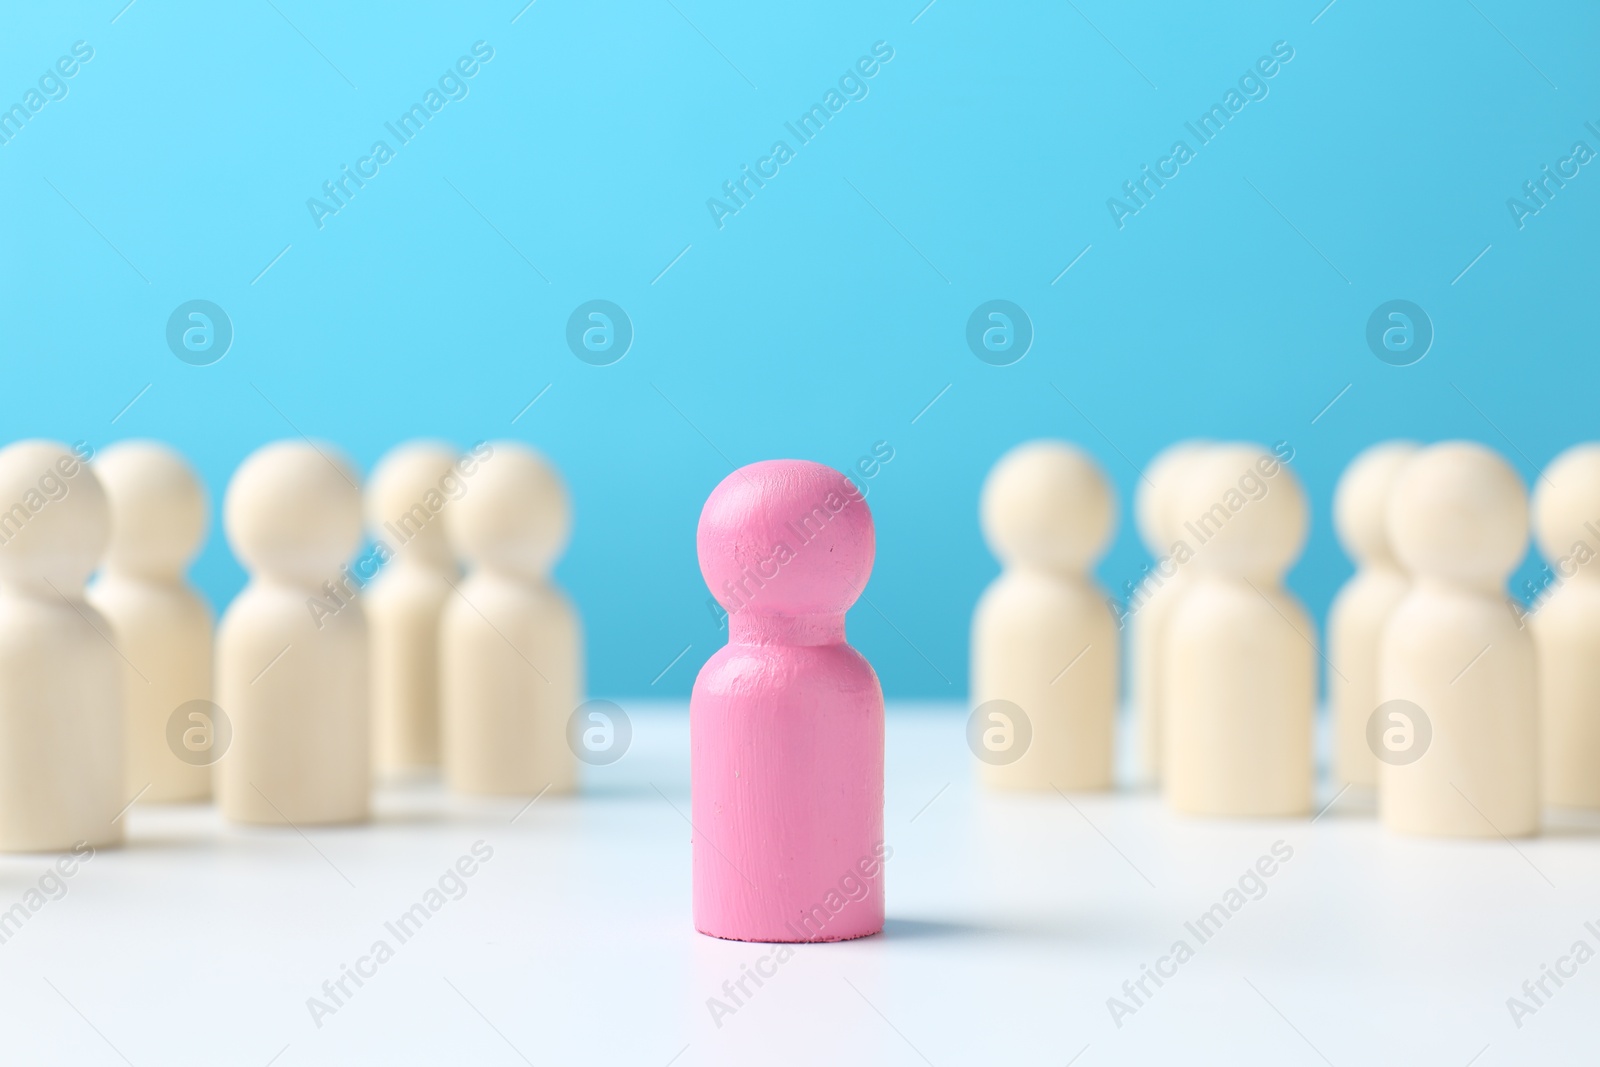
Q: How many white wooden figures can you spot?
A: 11